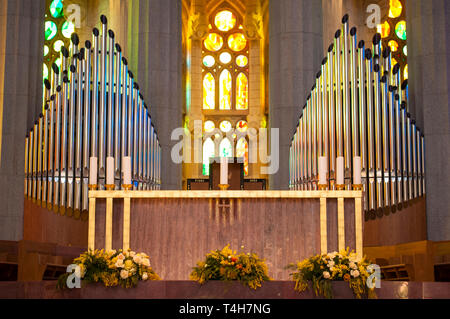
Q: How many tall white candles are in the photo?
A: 7